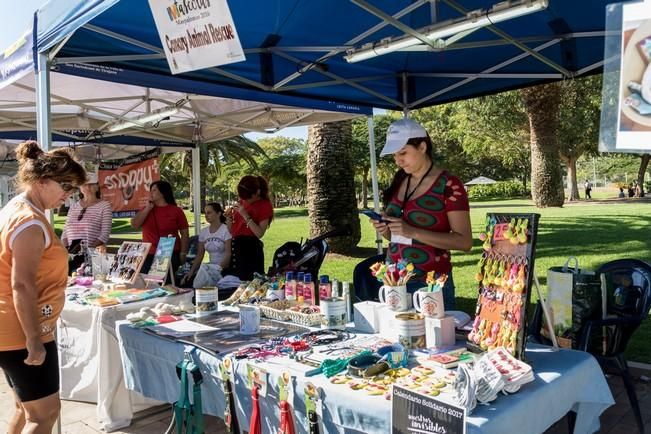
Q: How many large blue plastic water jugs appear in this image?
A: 0